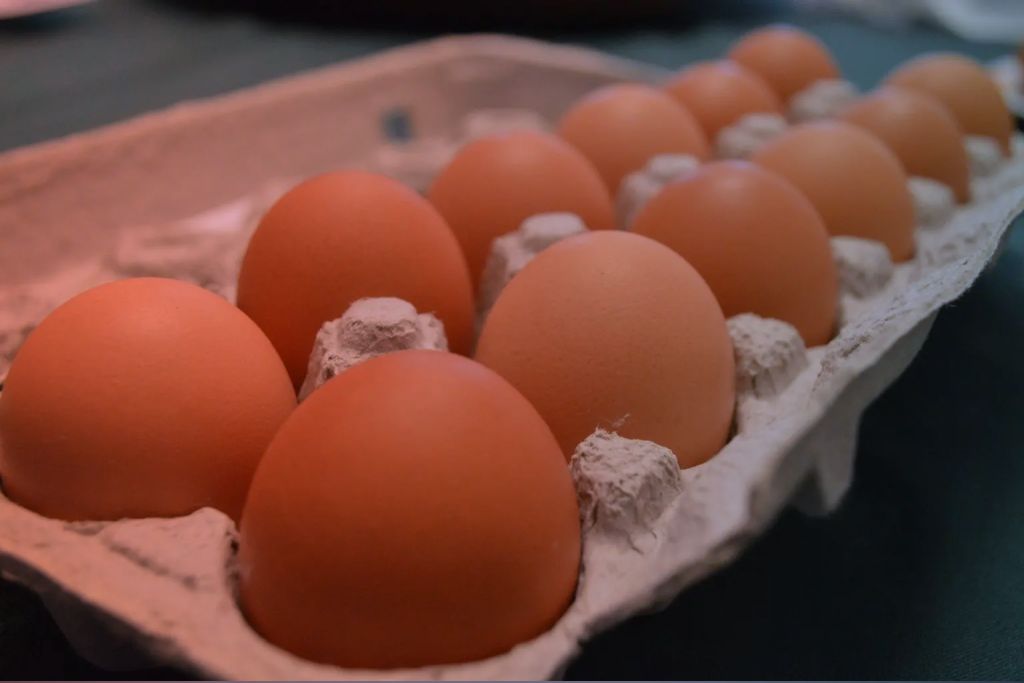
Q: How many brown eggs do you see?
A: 12